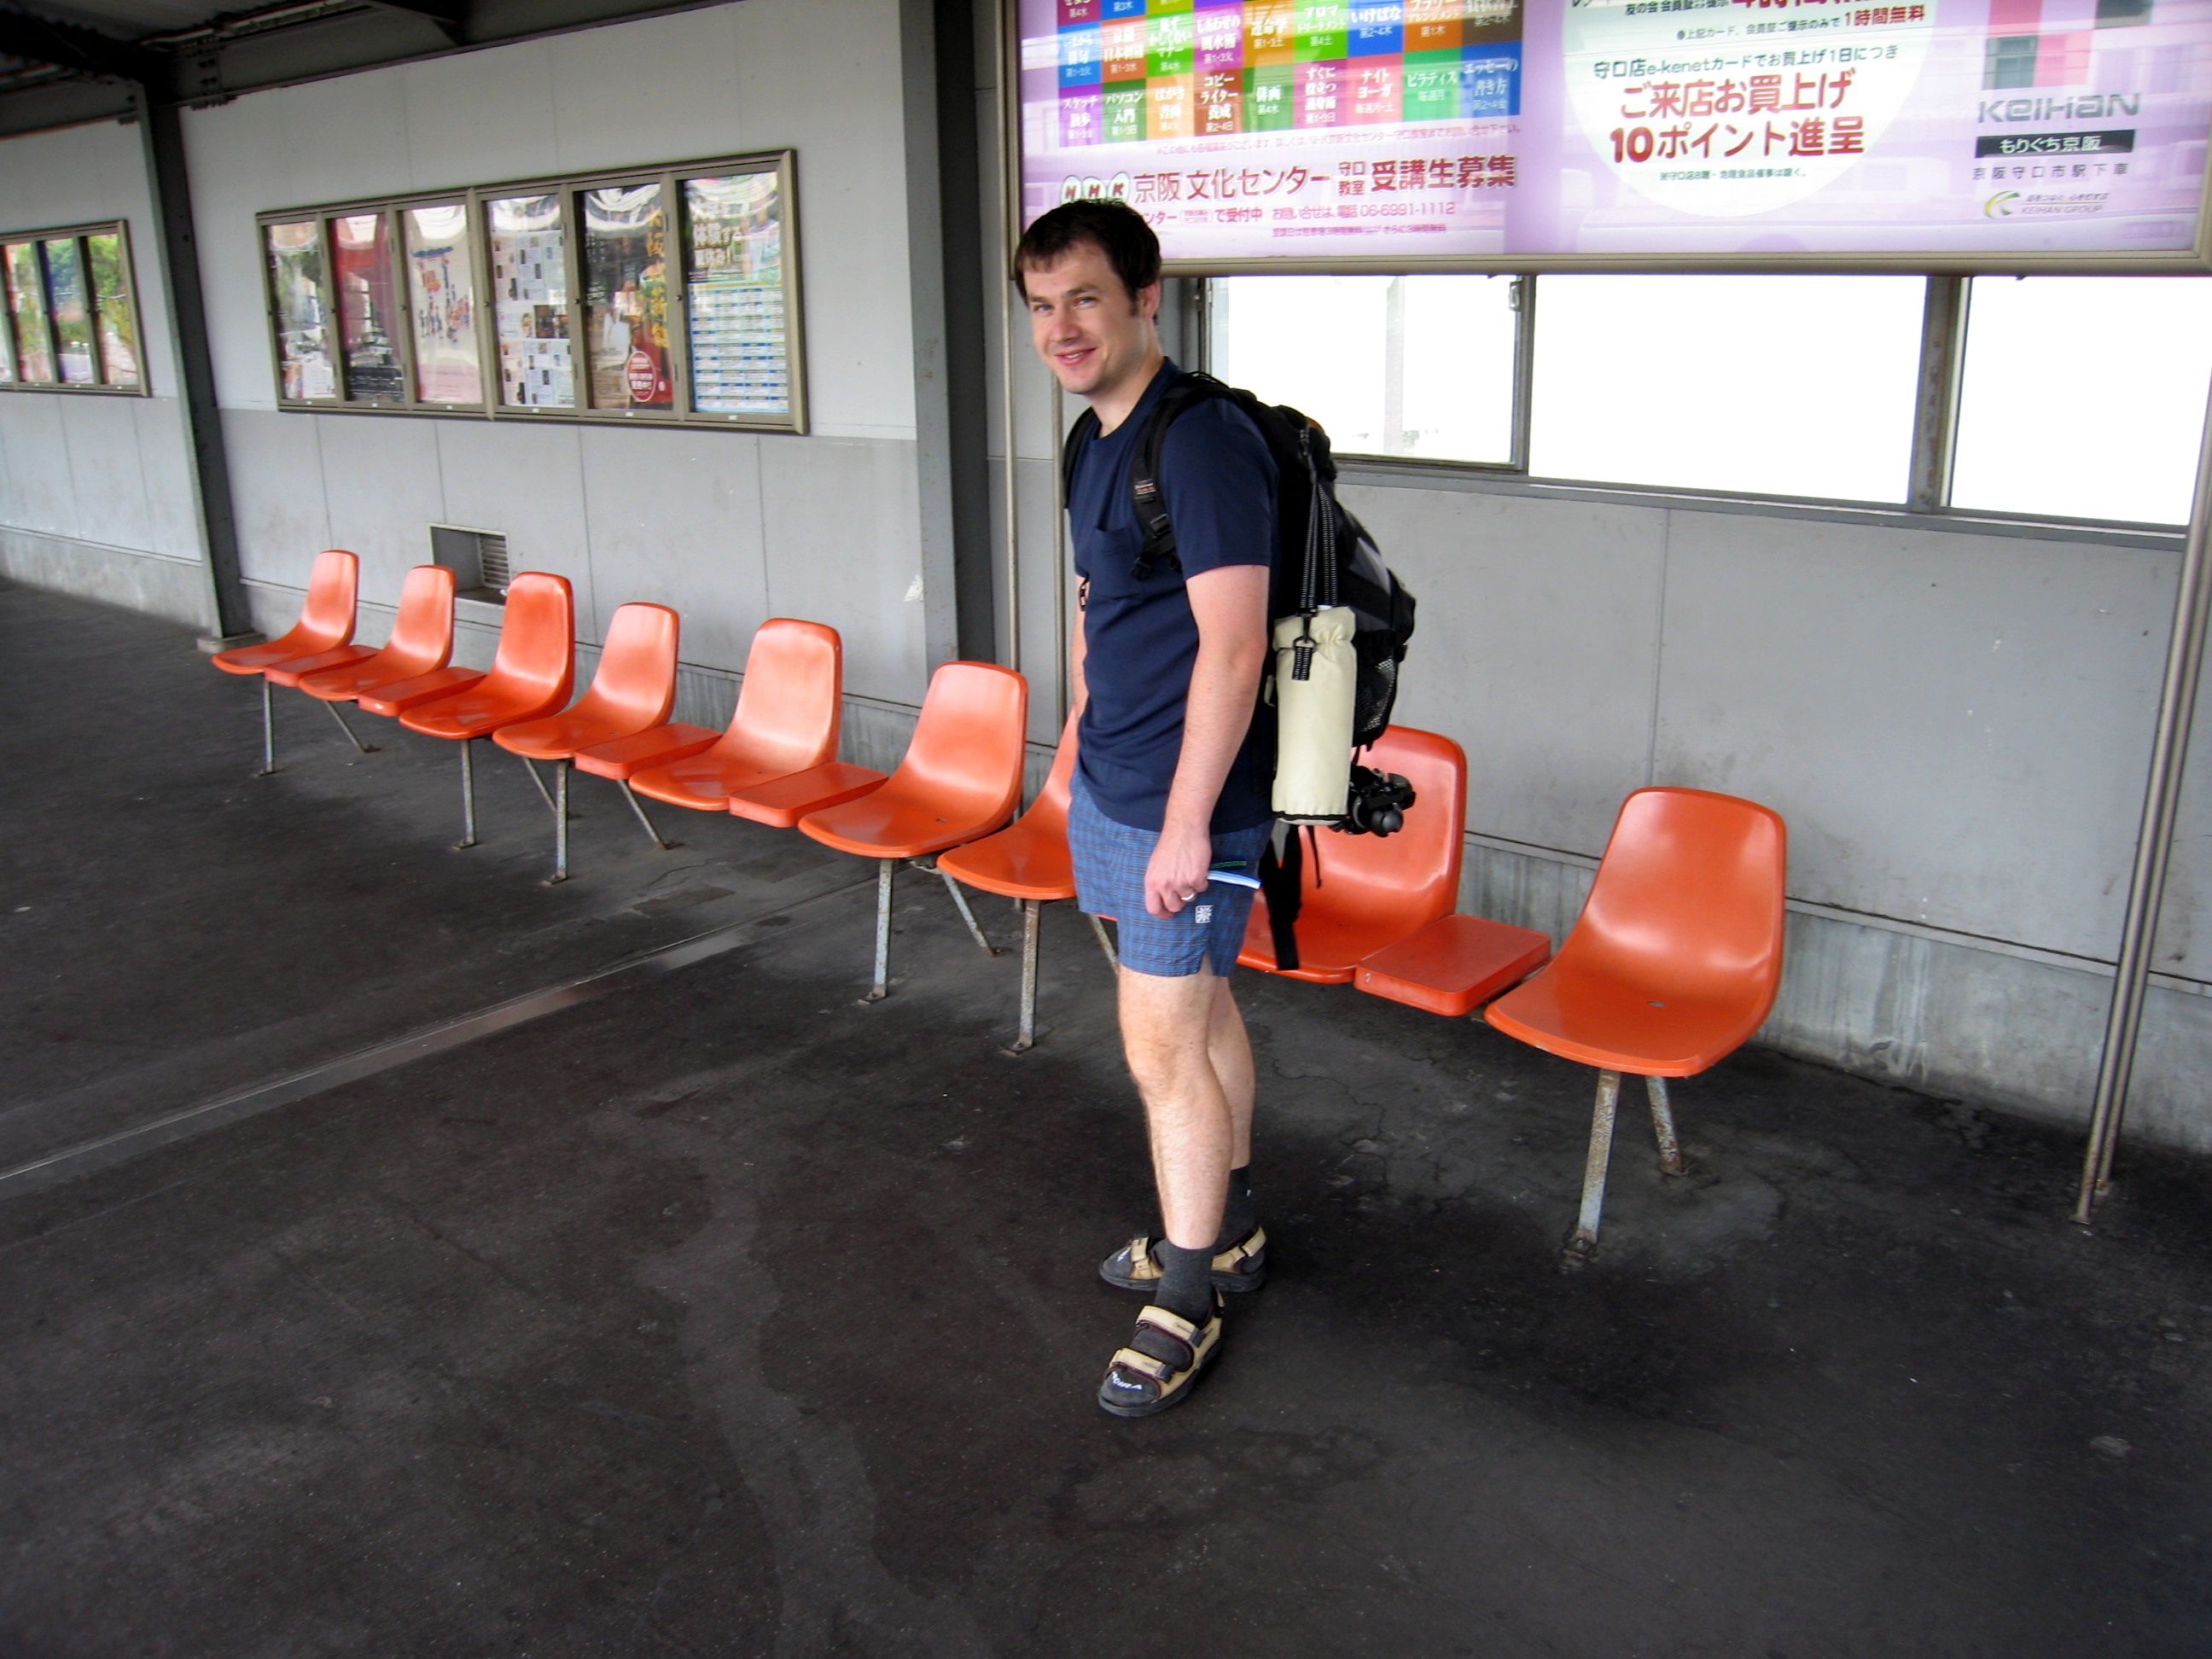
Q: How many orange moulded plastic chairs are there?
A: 9